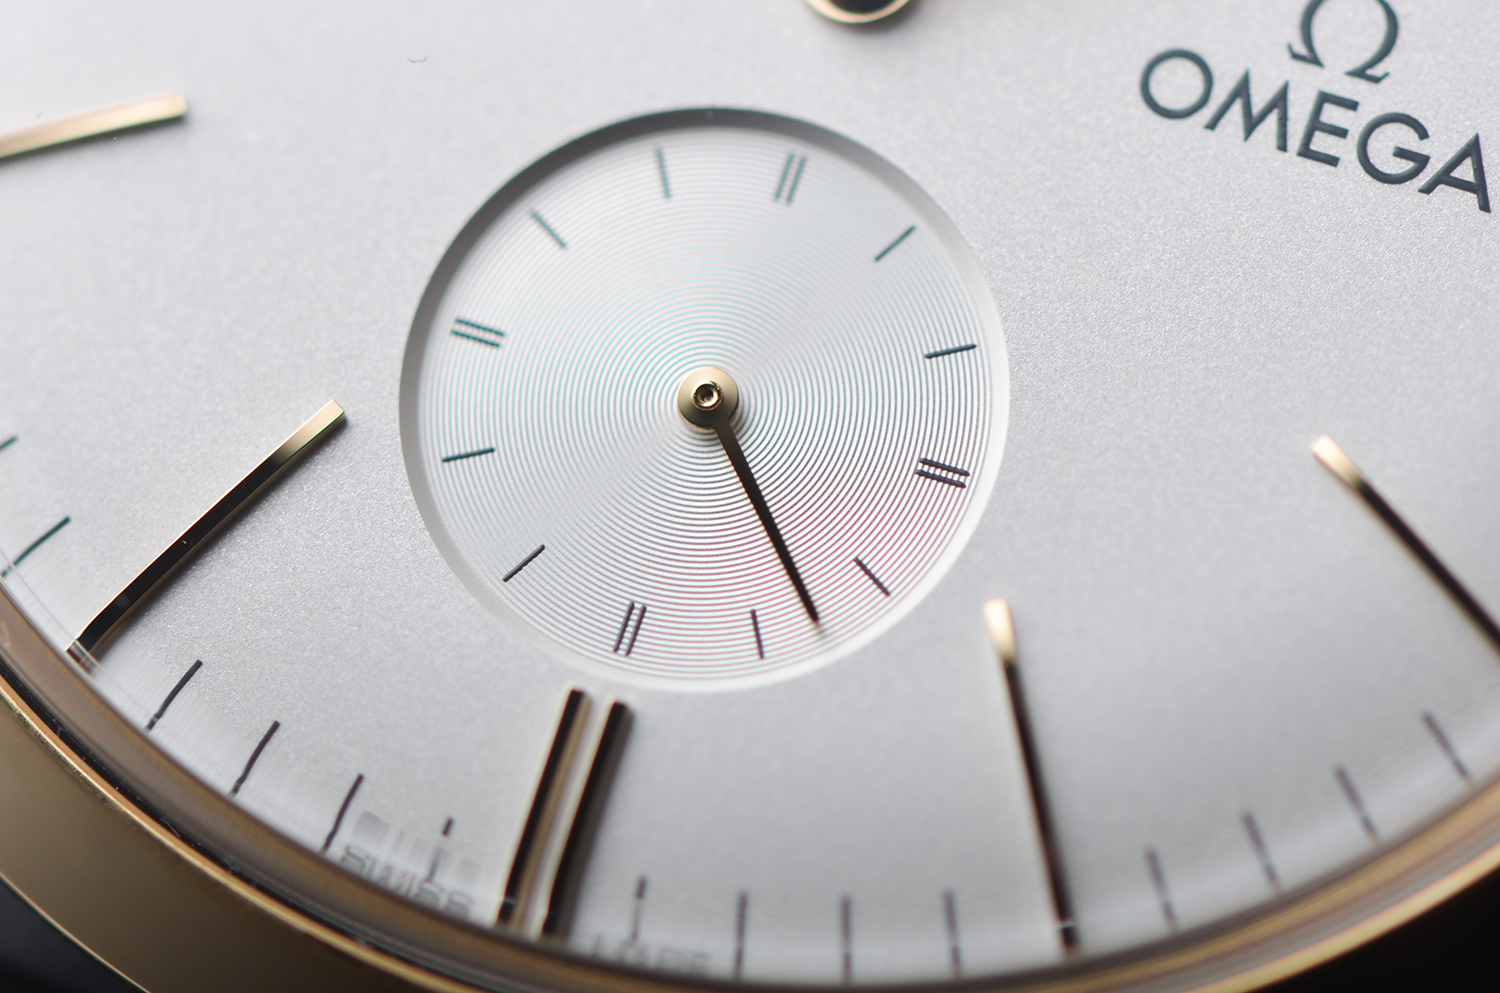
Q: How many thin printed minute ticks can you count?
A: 14